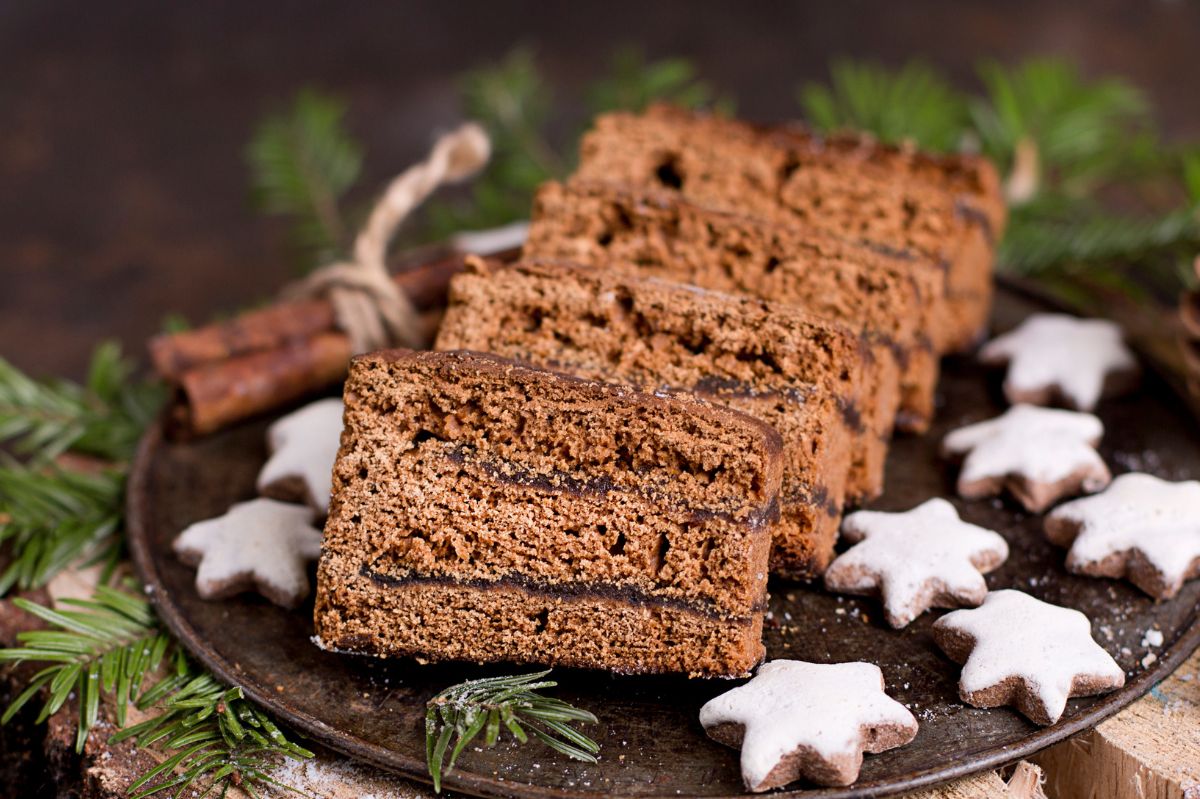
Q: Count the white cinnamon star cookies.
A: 8